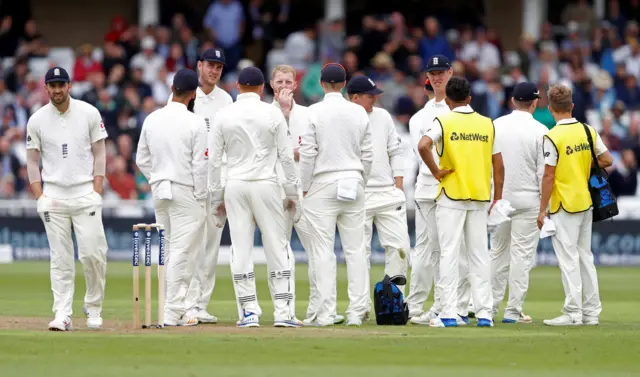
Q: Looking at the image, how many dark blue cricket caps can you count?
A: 8